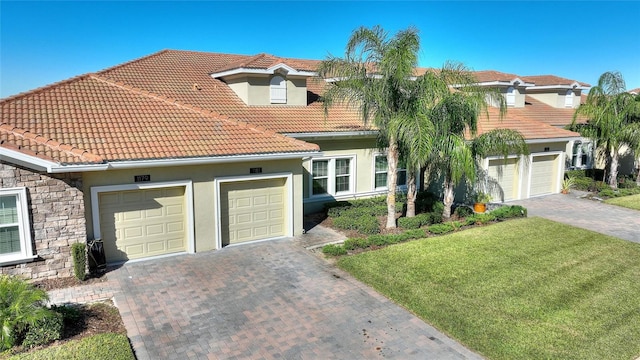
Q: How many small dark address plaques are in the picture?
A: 3